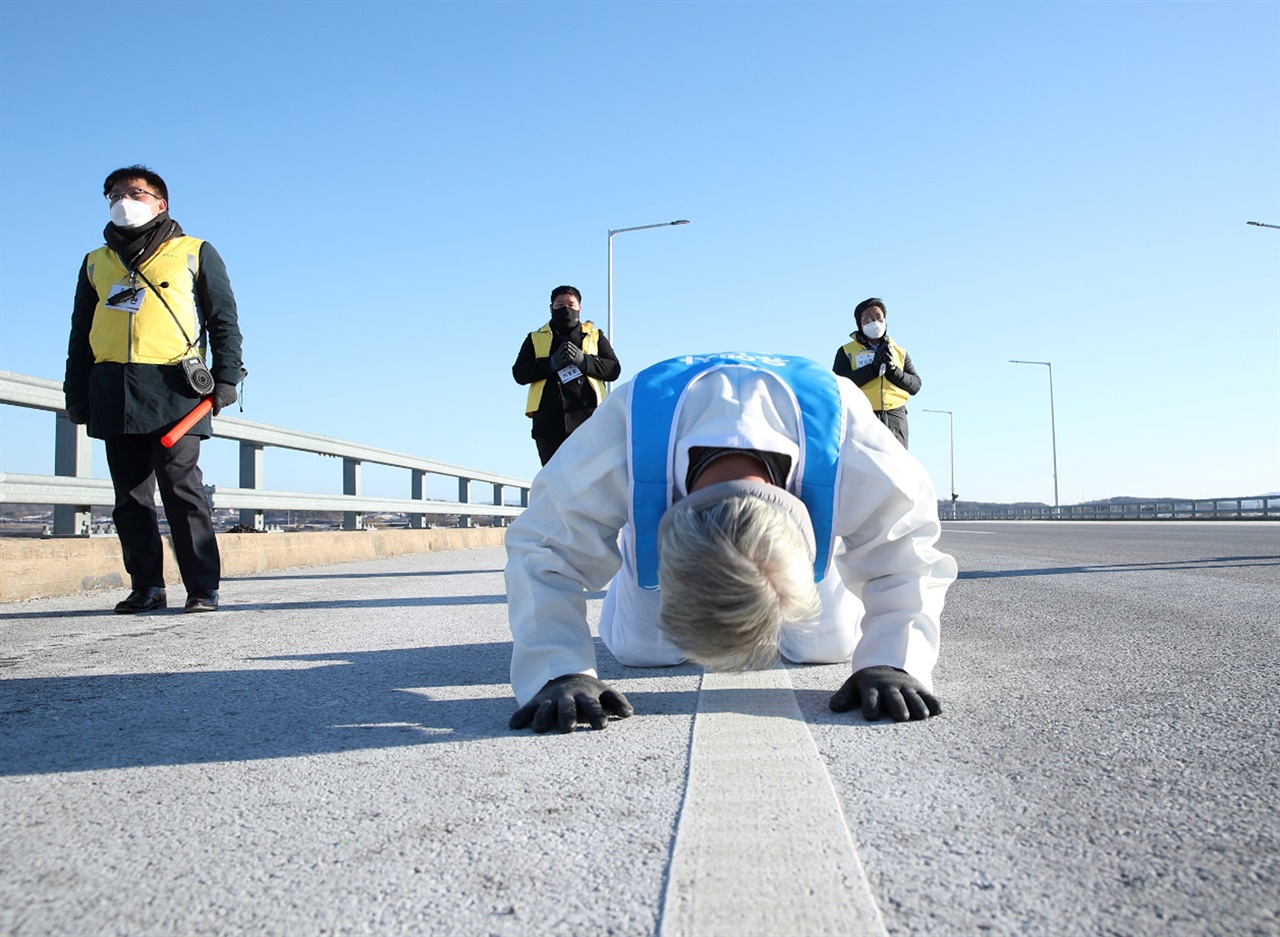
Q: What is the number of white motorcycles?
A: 0